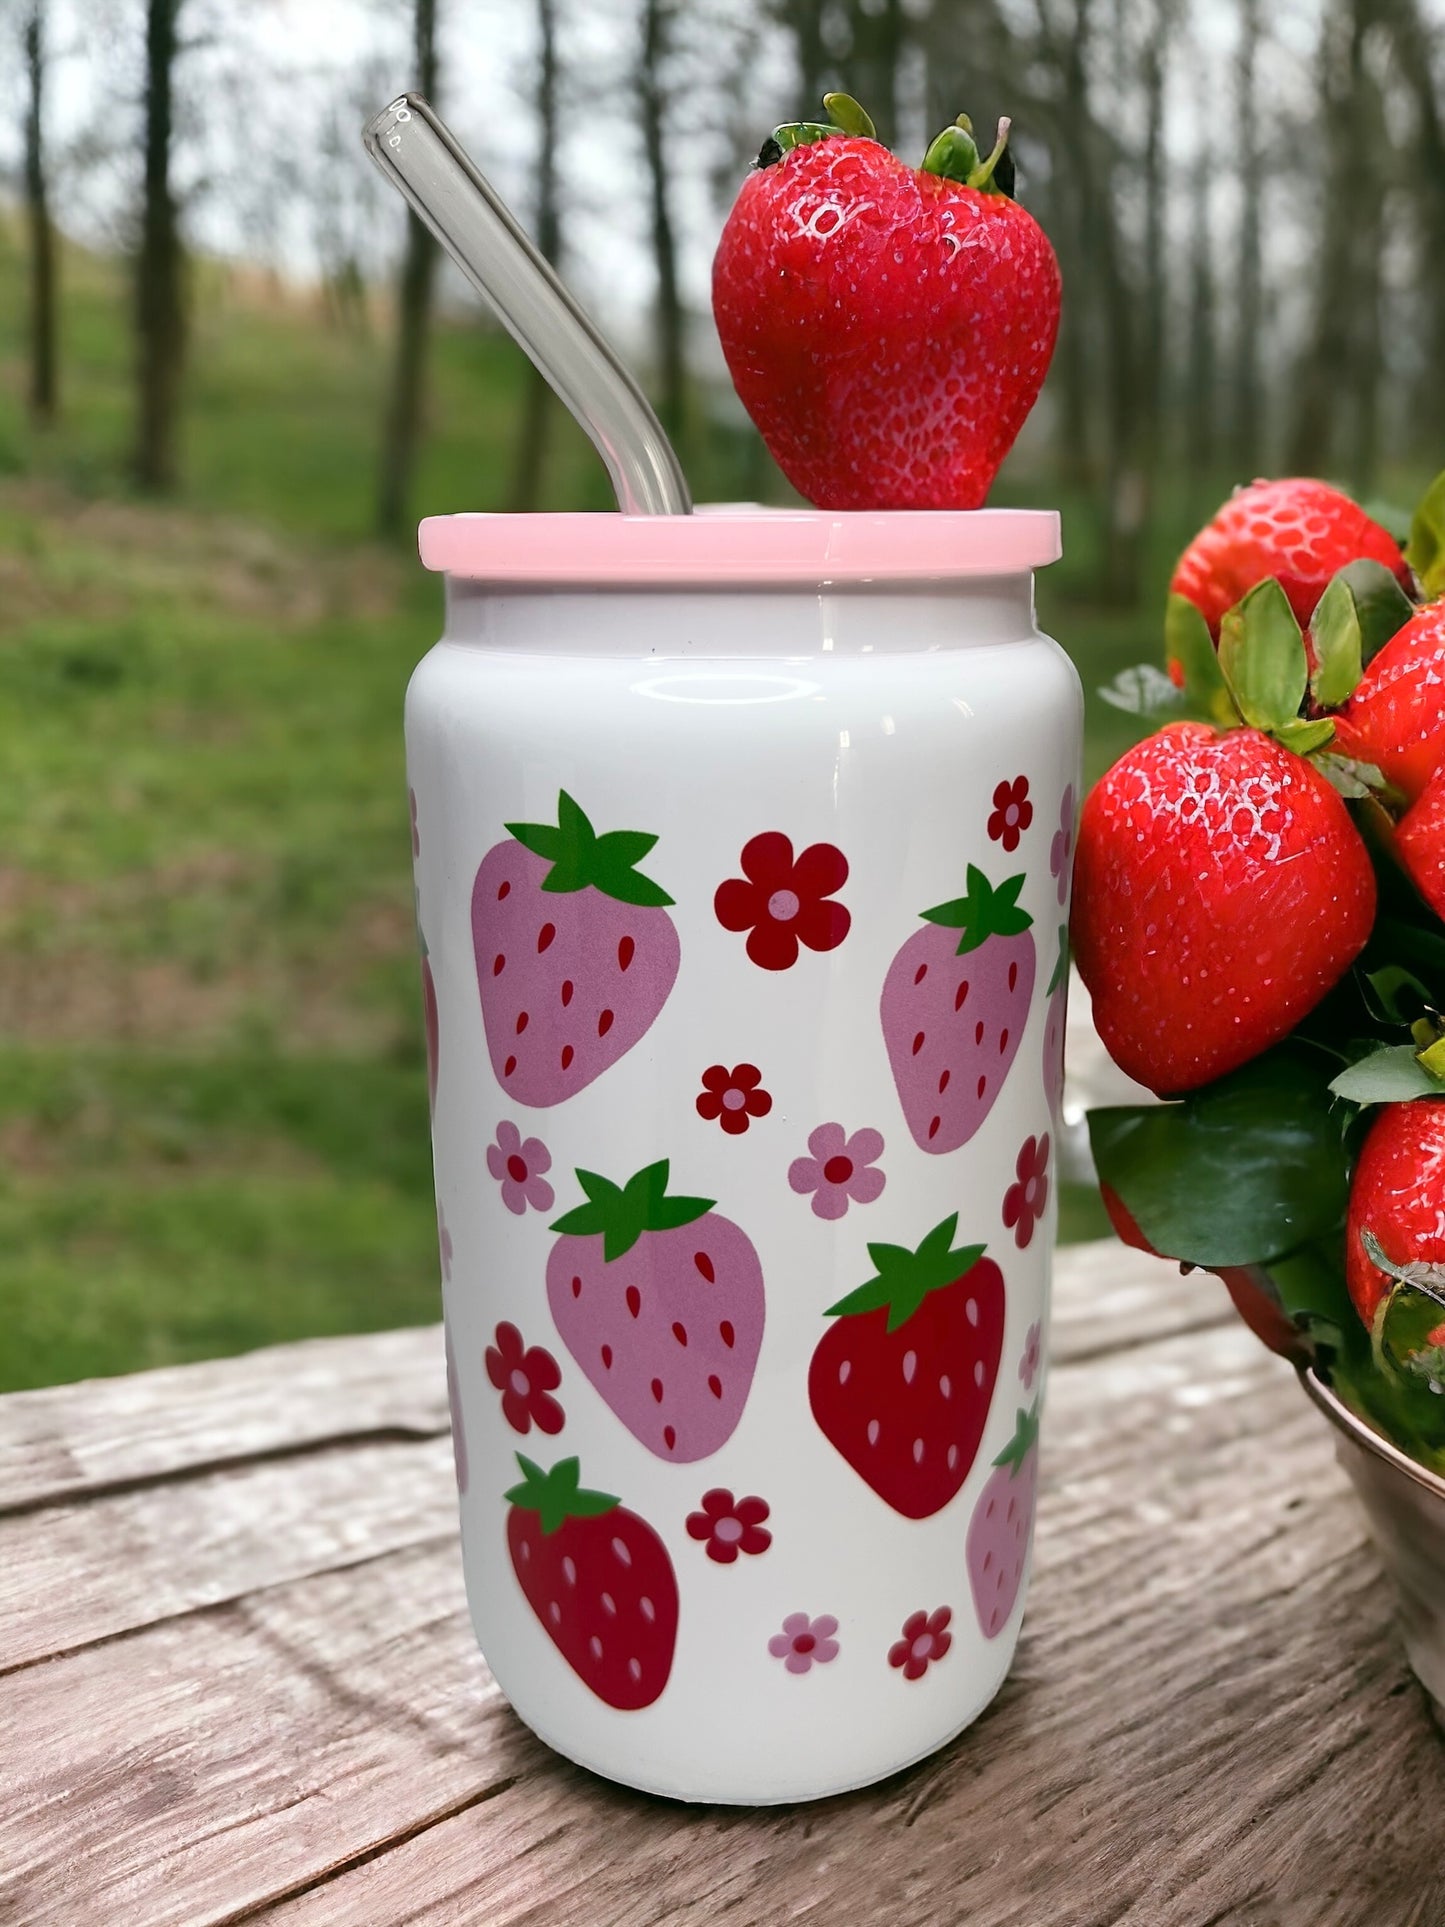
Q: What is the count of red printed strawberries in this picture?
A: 2